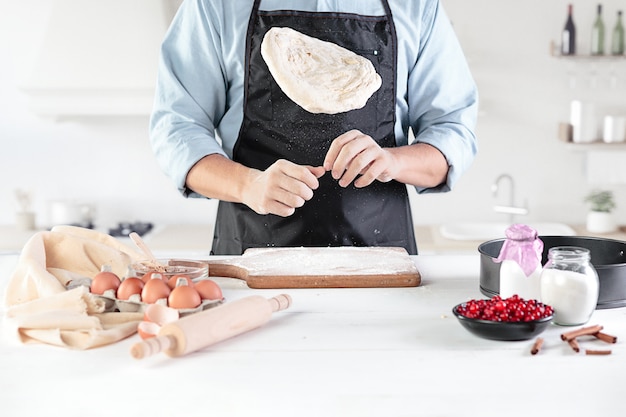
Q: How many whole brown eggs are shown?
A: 7